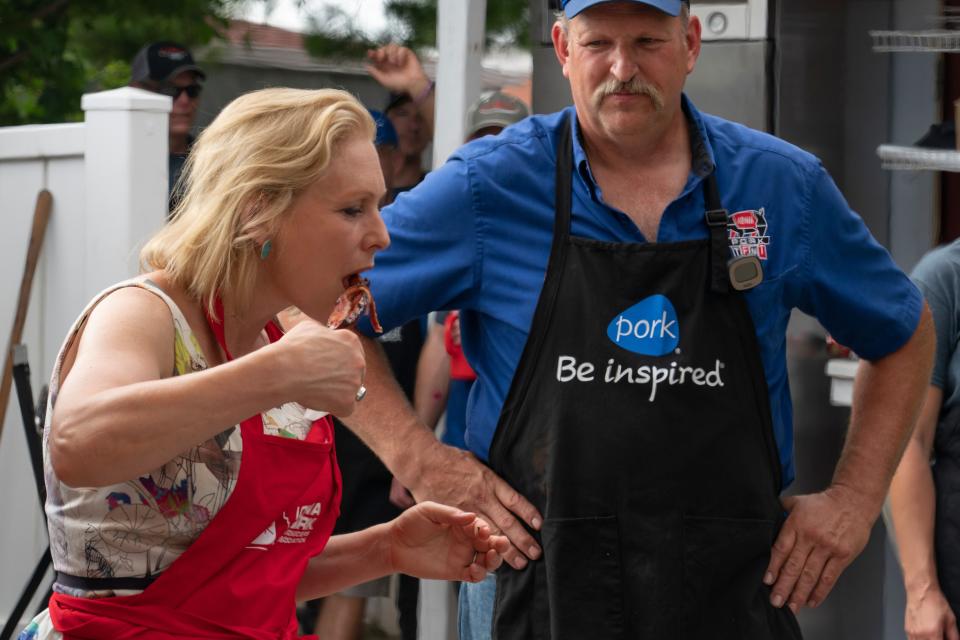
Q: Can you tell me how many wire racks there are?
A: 2